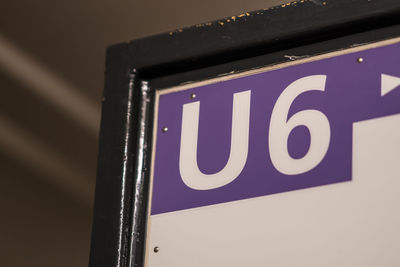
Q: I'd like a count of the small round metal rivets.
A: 4